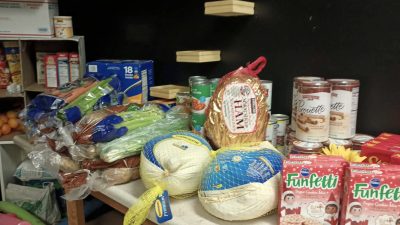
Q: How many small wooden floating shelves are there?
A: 3